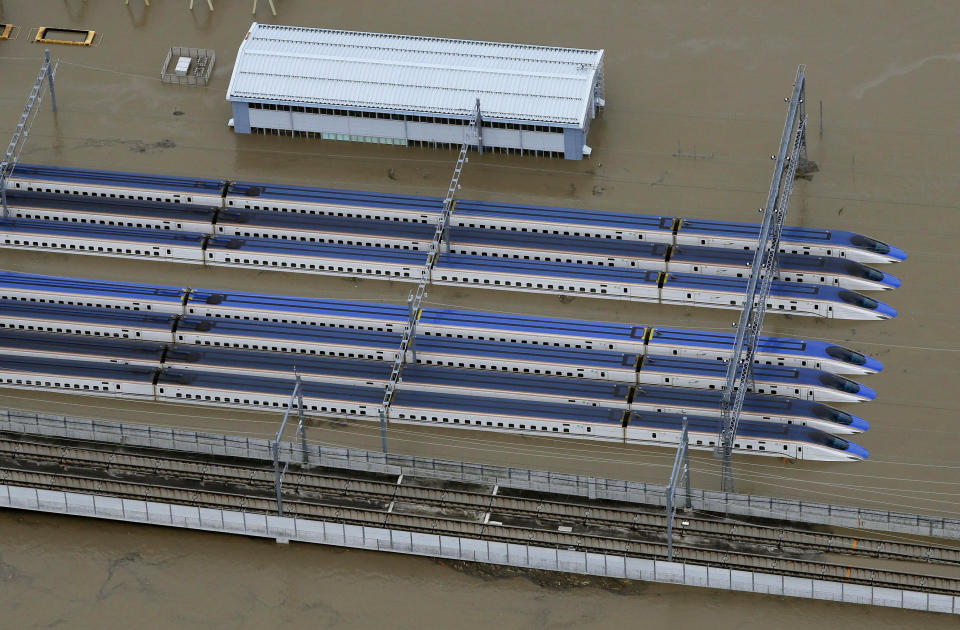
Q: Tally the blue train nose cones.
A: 7